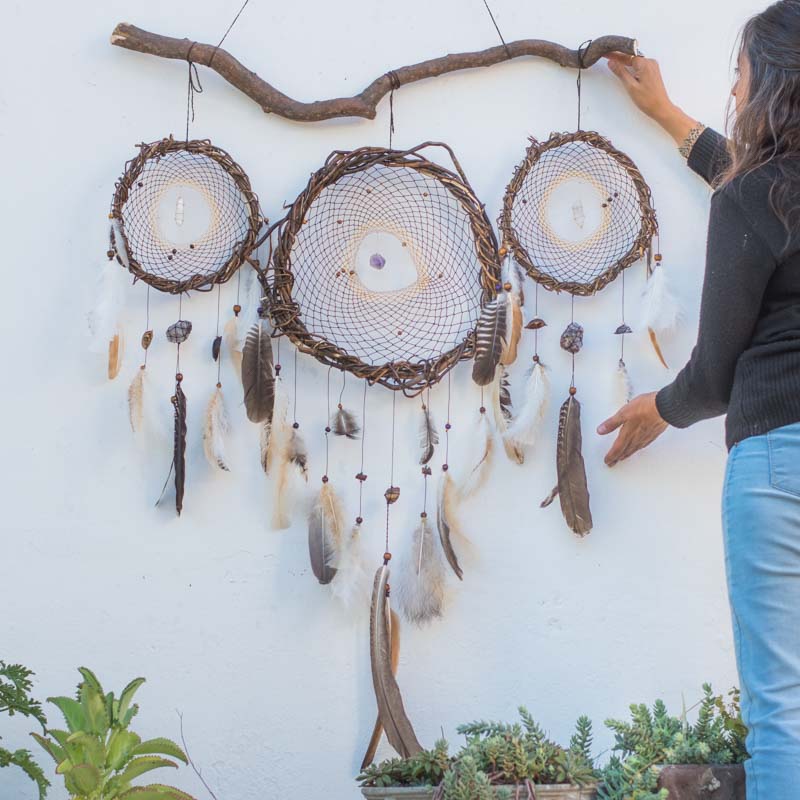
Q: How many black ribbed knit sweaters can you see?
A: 1